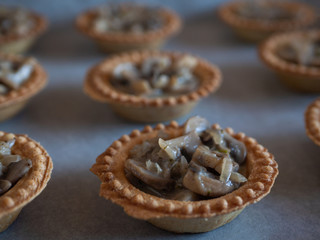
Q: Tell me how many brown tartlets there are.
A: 9